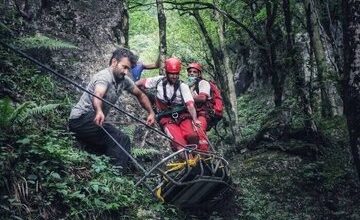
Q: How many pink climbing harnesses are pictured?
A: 0